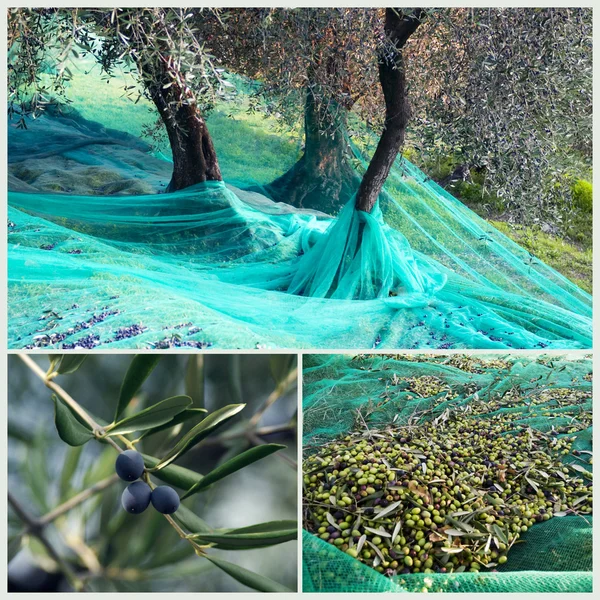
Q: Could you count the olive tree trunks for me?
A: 3